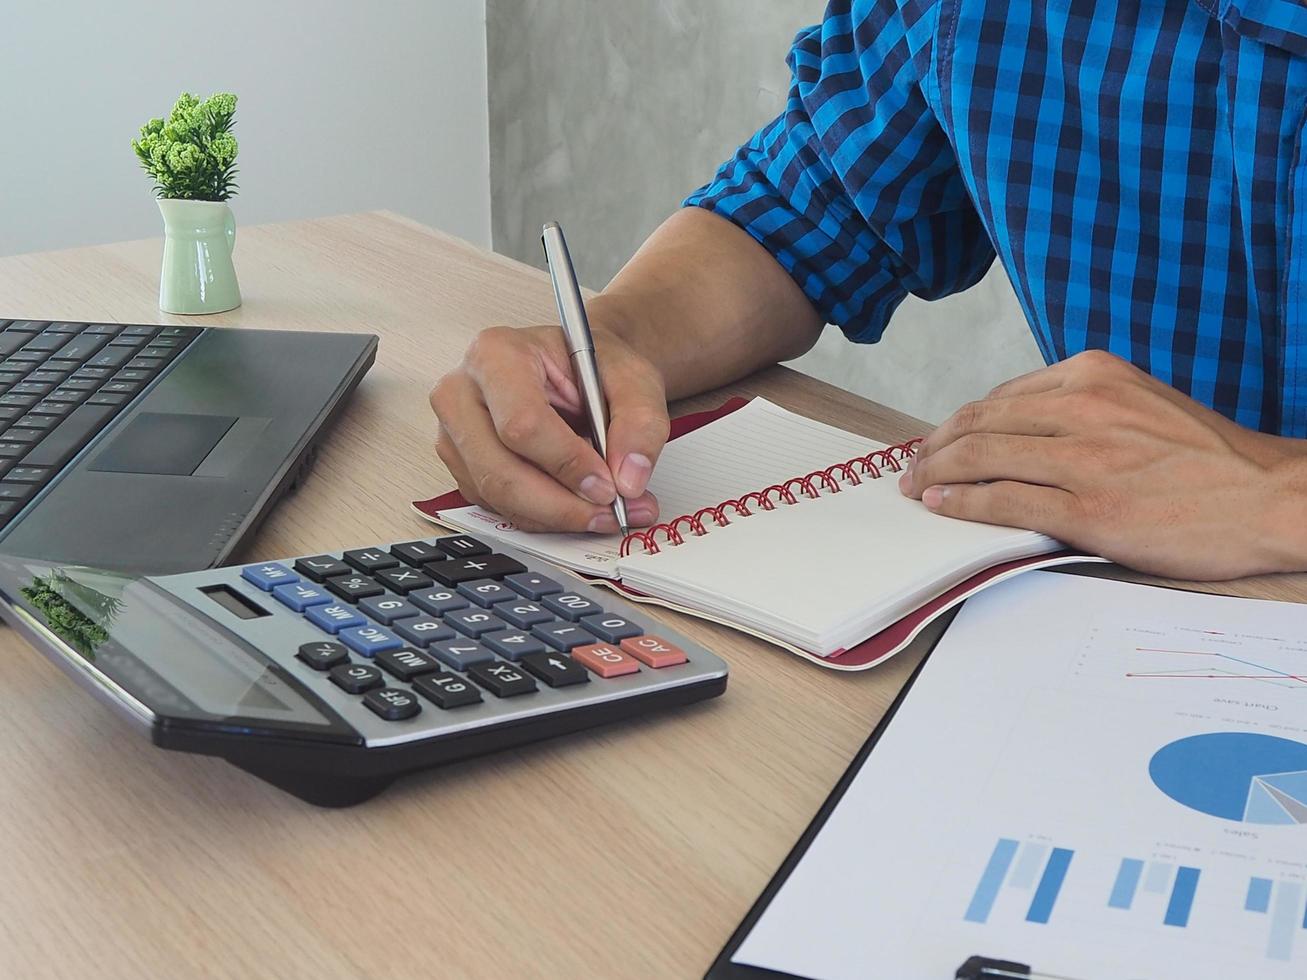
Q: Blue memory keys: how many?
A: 4